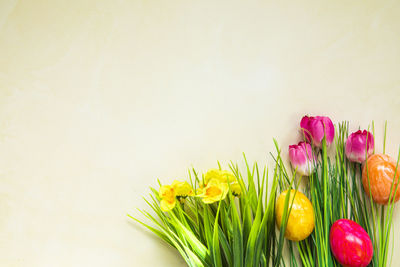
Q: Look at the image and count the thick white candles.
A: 0